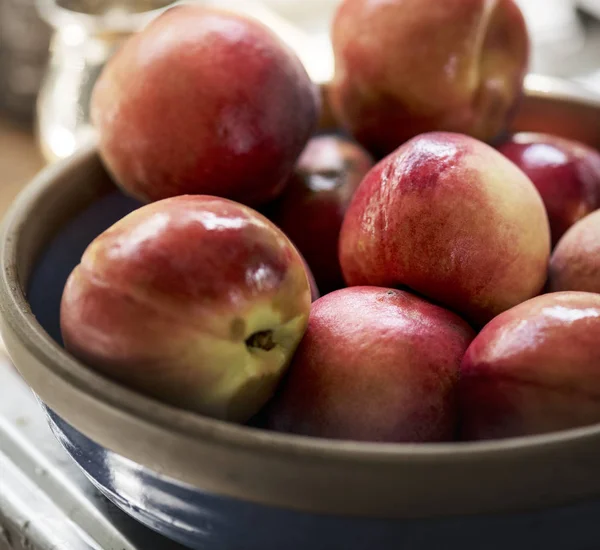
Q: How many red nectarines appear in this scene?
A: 9